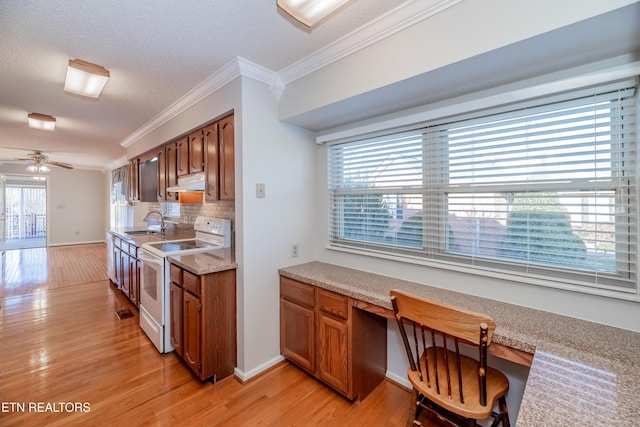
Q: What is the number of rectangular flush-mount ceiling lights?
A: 3